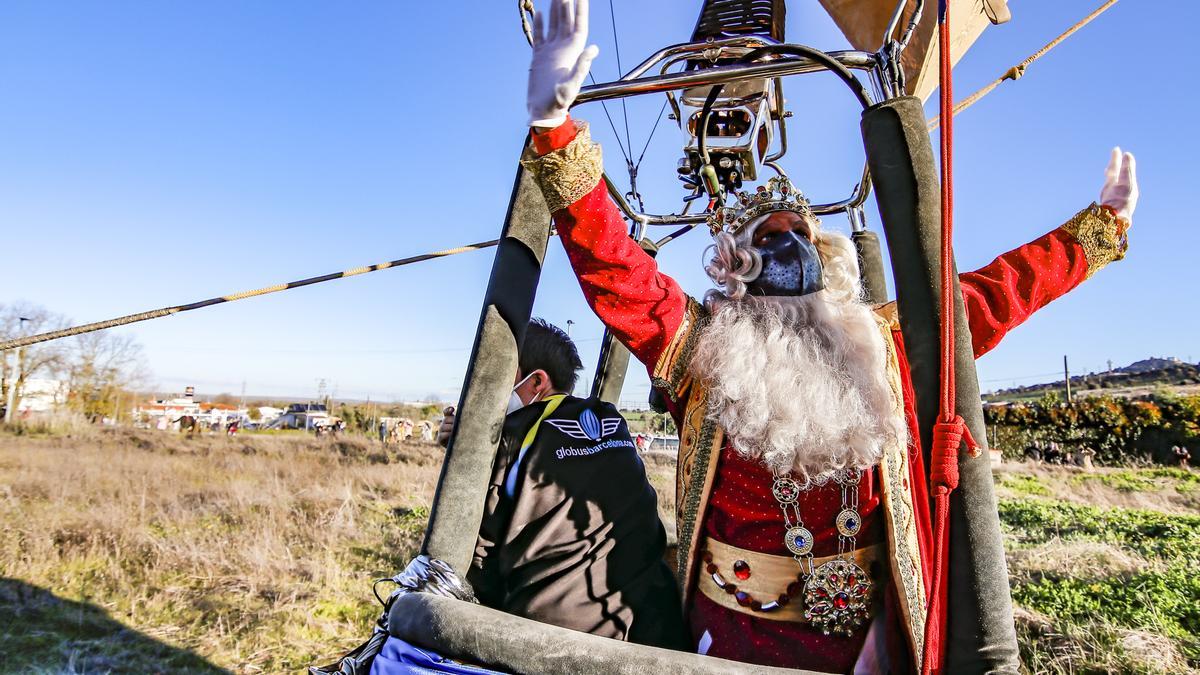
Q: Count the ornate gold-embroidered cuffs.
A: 2